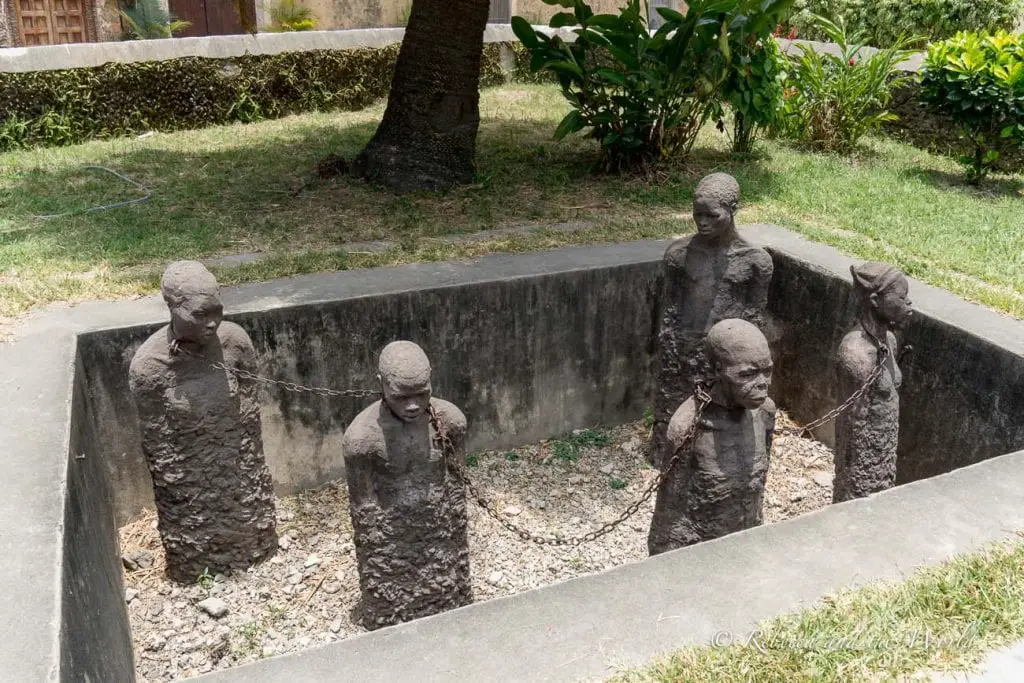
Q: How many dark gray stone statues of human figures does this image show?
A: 5